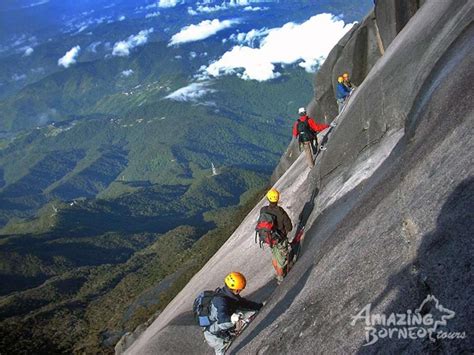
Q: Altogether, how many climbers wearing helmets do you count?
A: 5